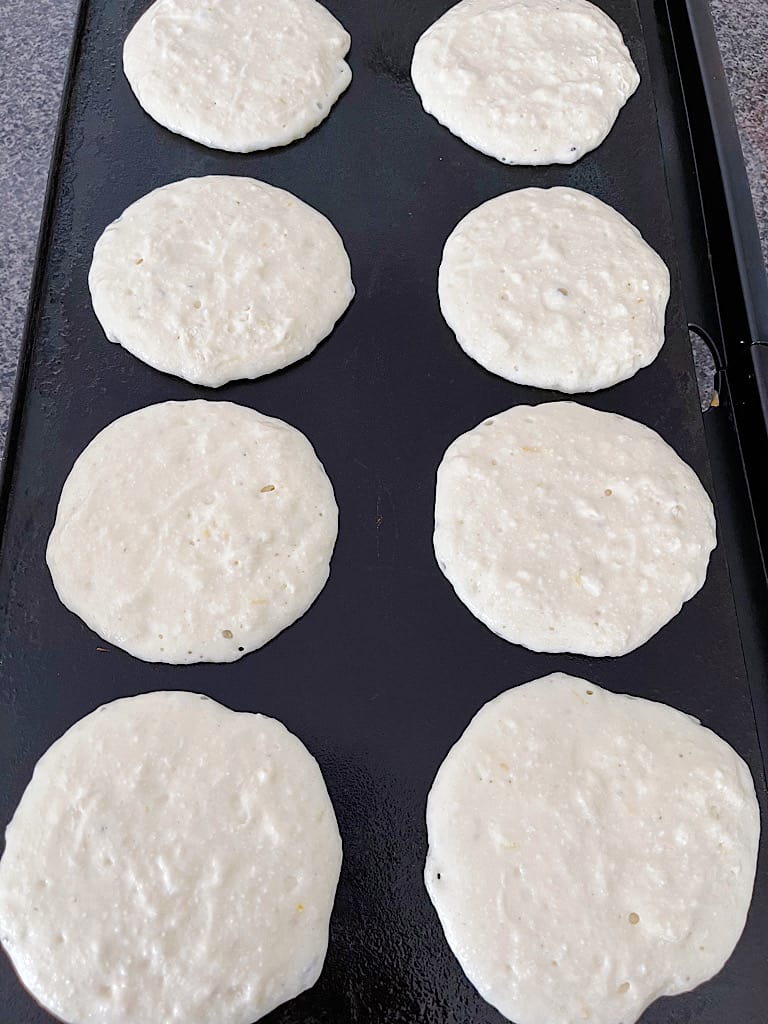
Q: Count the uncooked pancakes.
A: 8